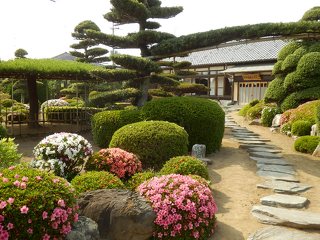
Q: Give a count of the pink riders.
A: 0